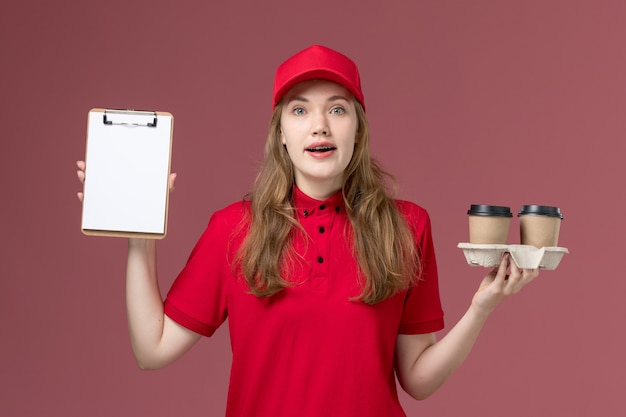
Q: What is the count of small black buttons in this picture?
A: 5